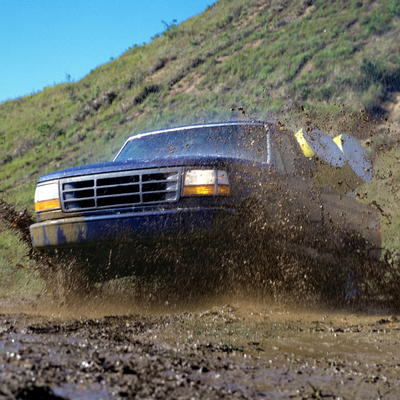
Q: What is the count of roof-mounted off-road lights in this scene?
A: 0